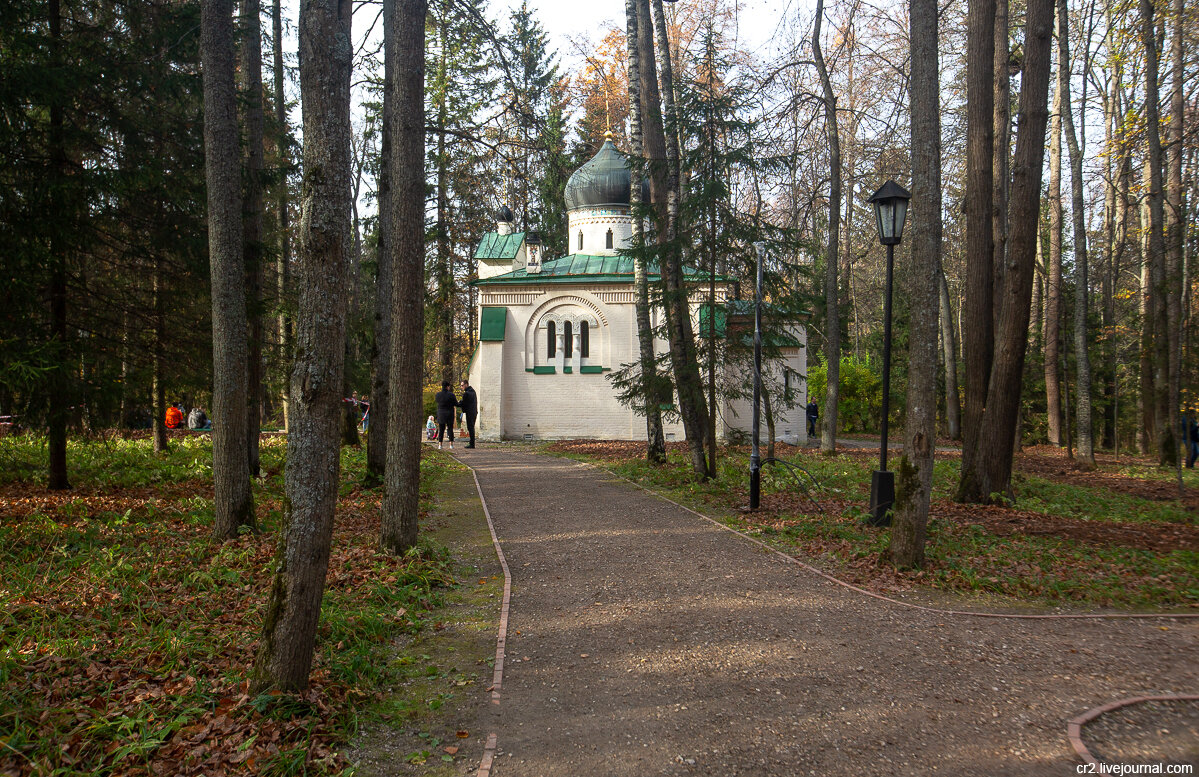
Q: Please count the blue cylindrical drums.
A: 0